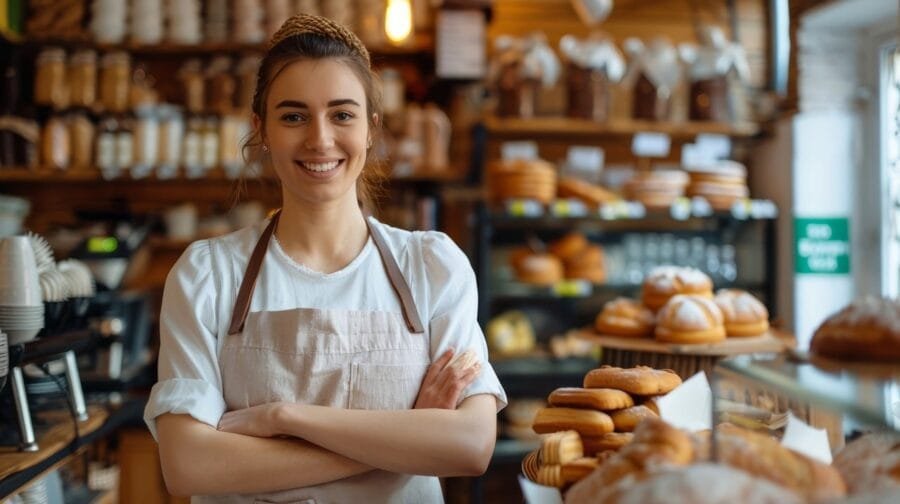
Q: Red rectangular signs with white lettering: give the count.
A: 0